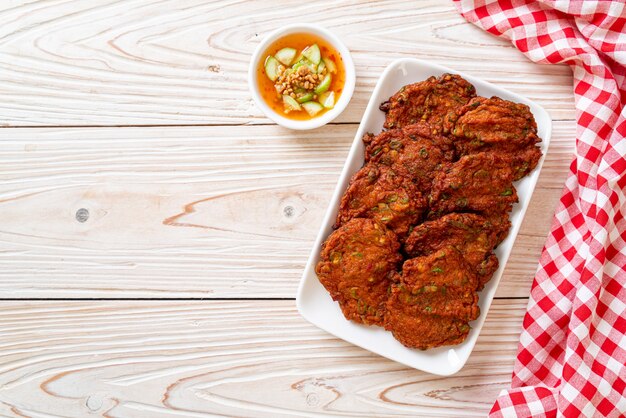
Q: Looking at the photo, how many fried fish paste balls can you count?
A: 8